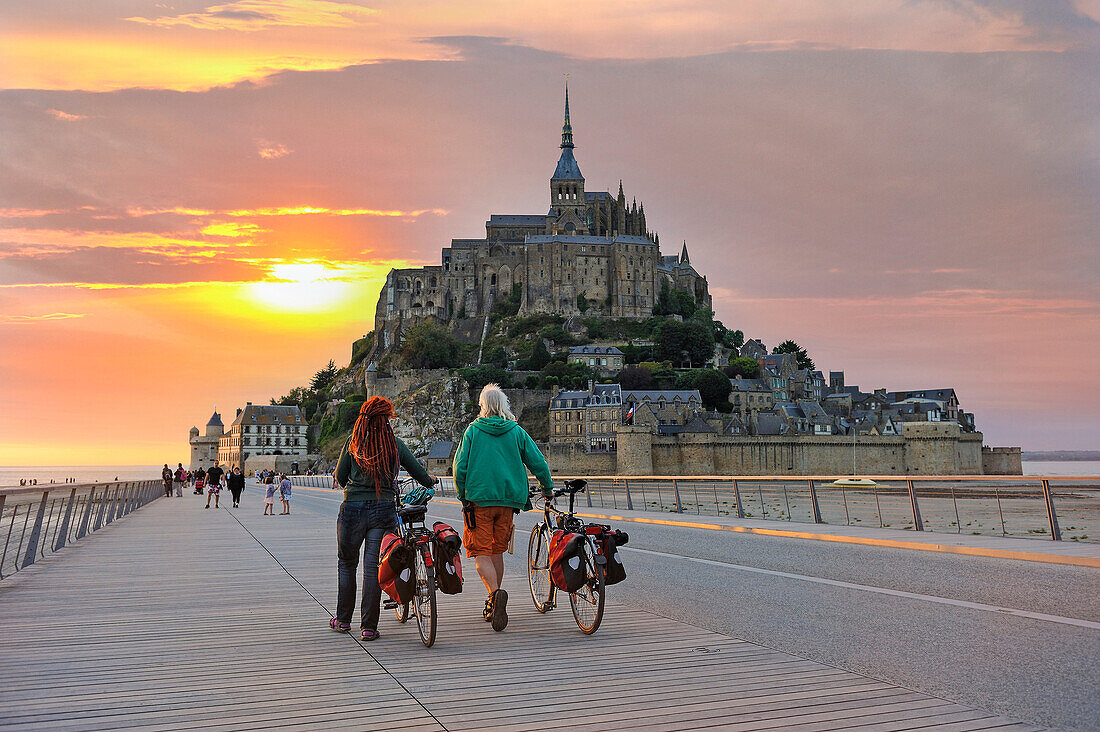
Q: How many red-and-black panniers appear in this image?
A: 4